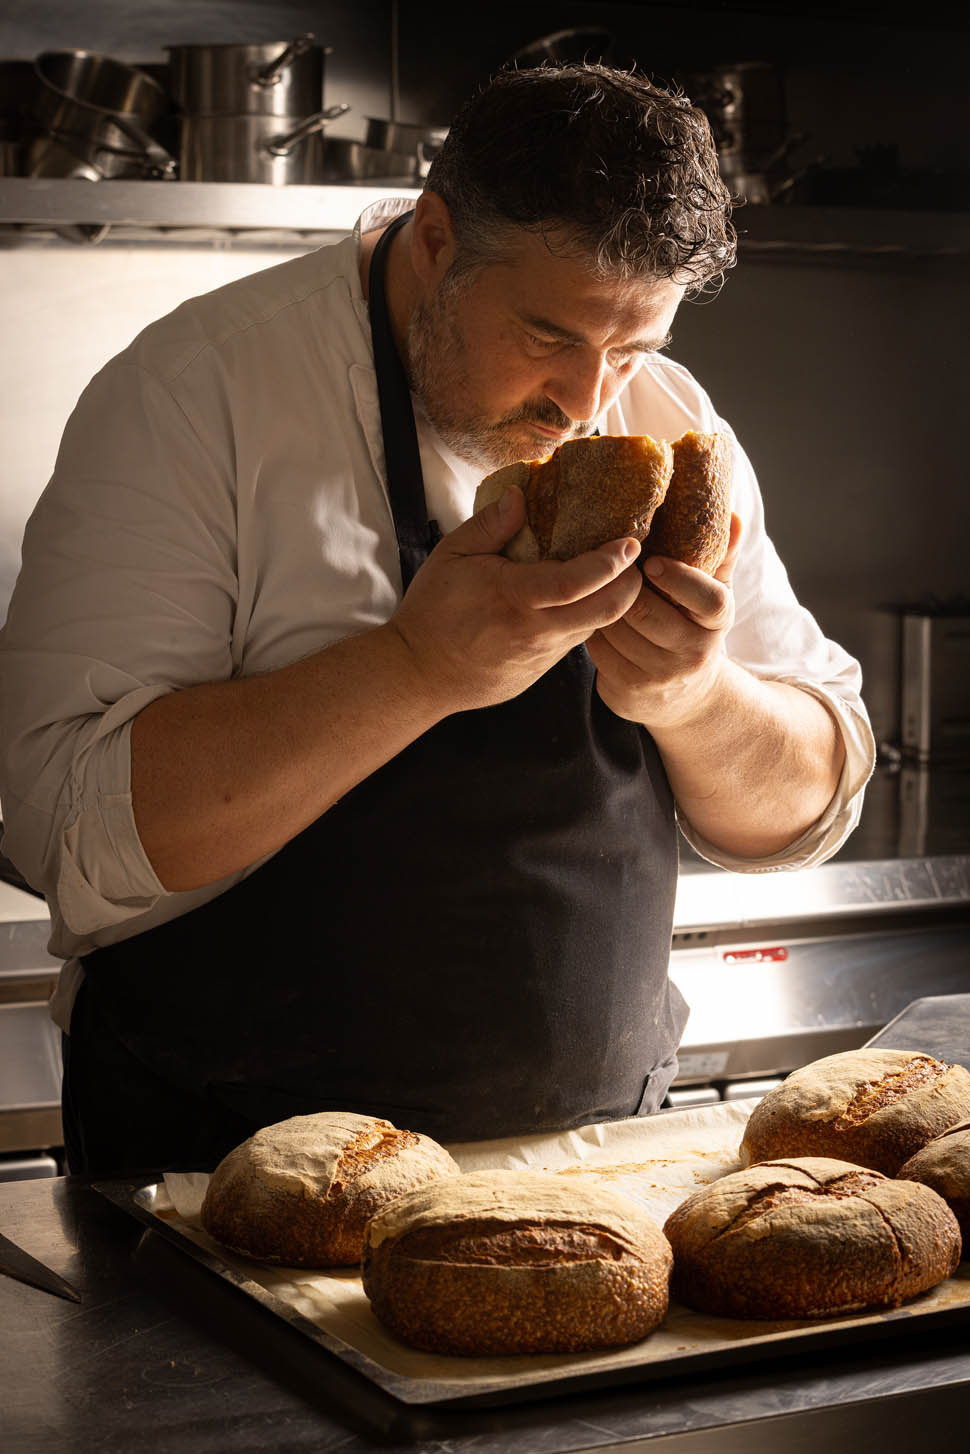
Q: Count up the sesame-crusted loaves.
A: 0